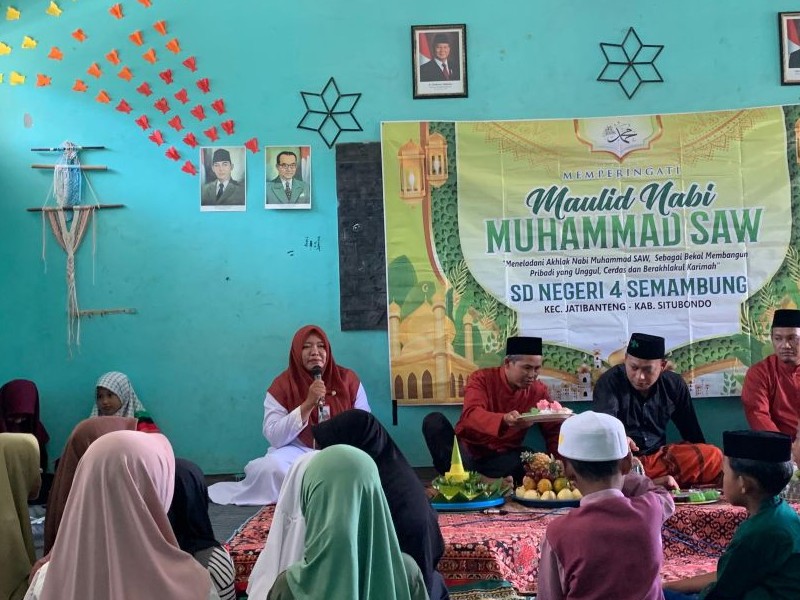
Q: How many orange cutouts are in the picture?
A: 14